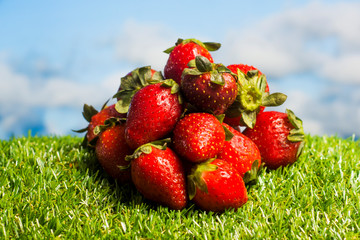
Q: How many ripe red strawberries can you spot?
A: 12